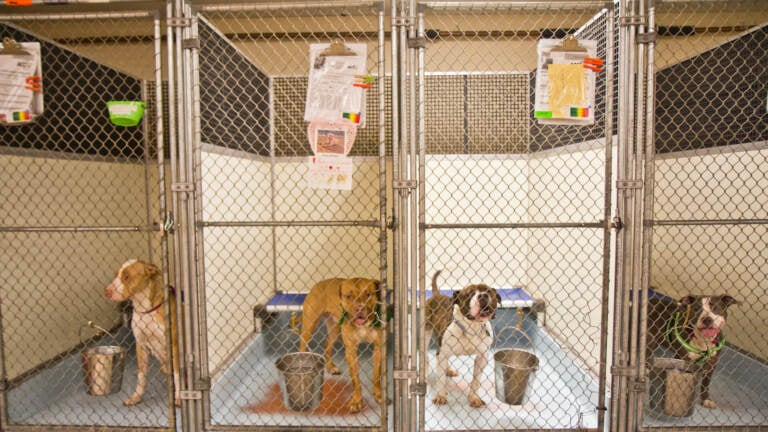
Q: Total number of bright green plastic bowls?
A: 1